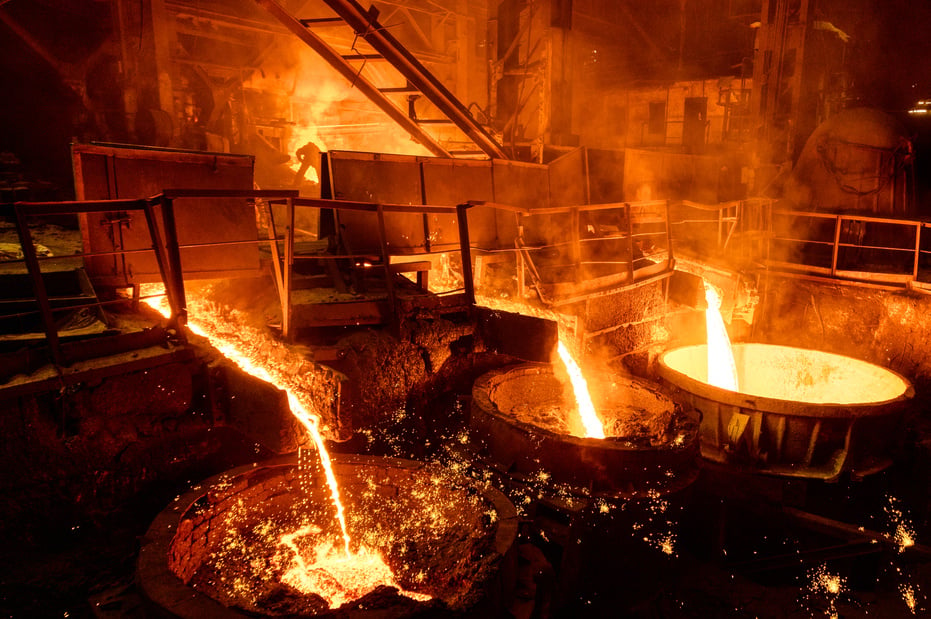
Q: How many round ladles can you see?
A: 3